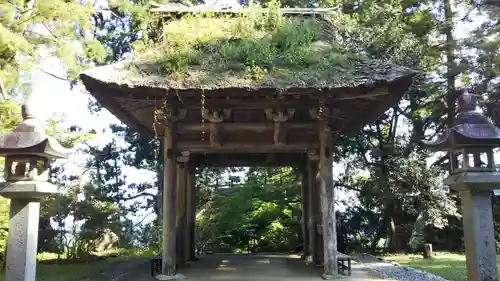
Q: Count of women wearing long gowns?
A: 0